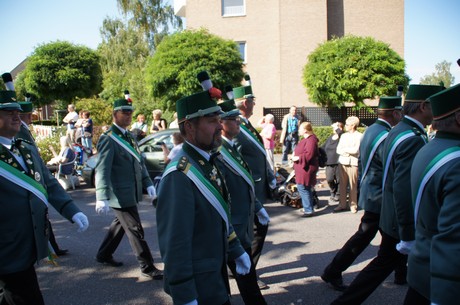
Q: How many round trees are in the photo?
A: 3